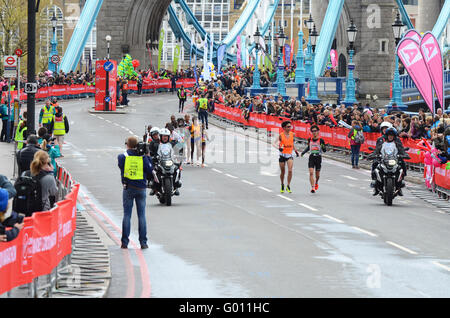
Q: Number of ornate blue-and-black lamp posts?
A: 7